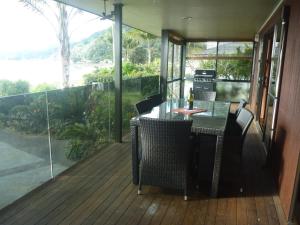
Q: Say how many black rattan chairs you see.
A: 6